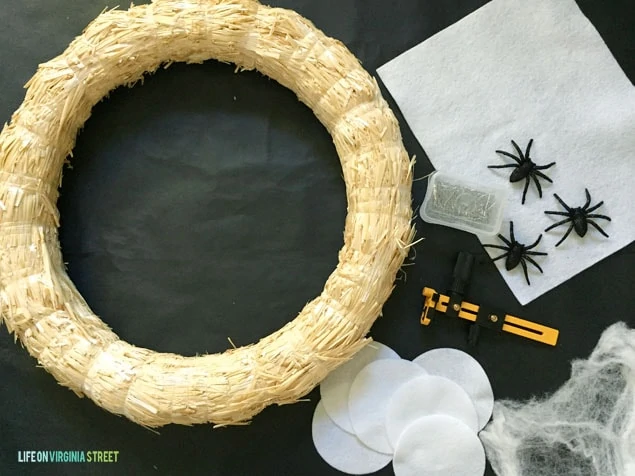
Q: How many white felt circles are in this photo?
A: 6